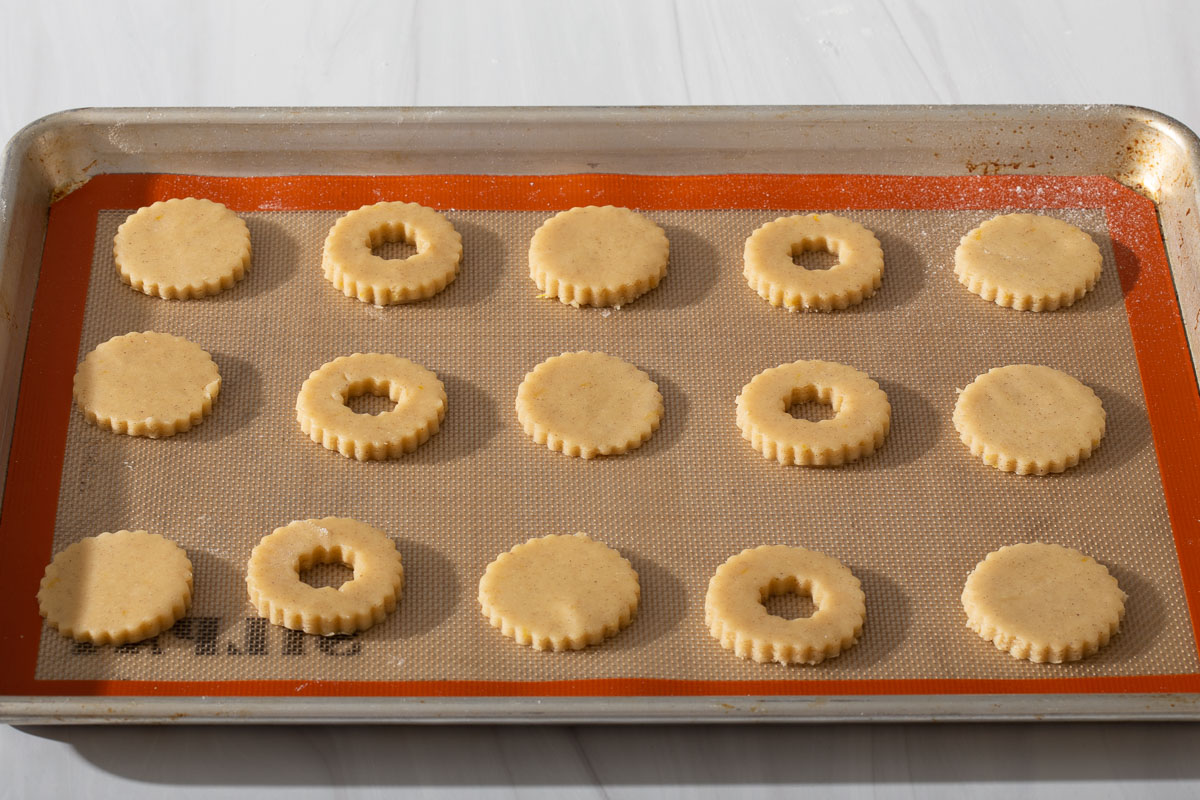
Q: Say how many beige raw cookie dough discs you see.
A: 15